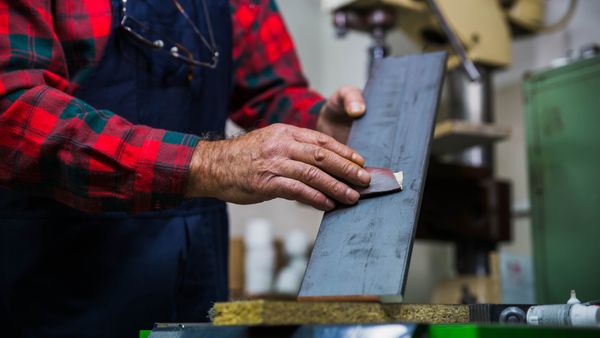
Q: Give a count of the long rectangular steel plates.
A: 1